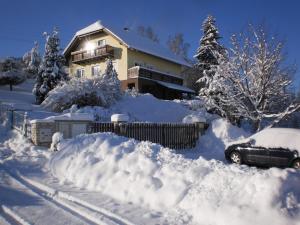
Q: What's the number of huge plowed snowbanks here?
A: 1